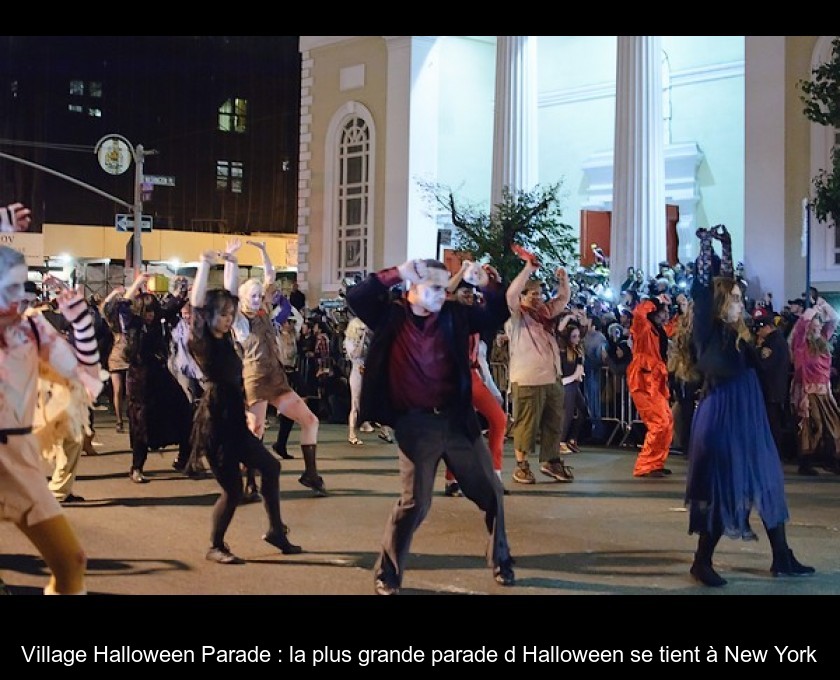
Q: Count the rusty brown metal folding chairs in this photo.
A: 0